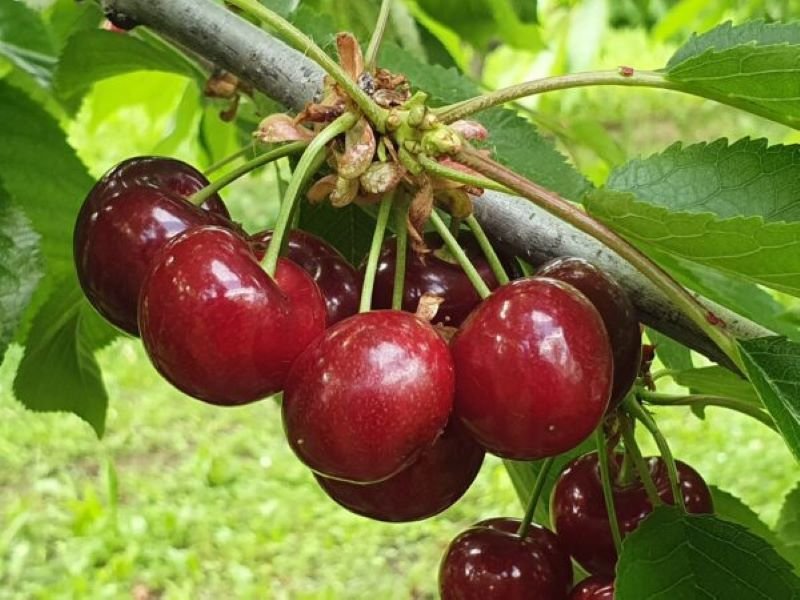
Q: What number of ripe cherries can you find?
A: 11